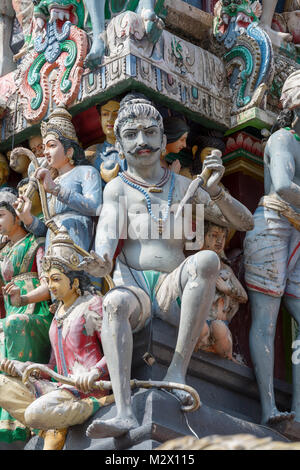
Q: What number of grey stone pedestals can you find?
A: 1